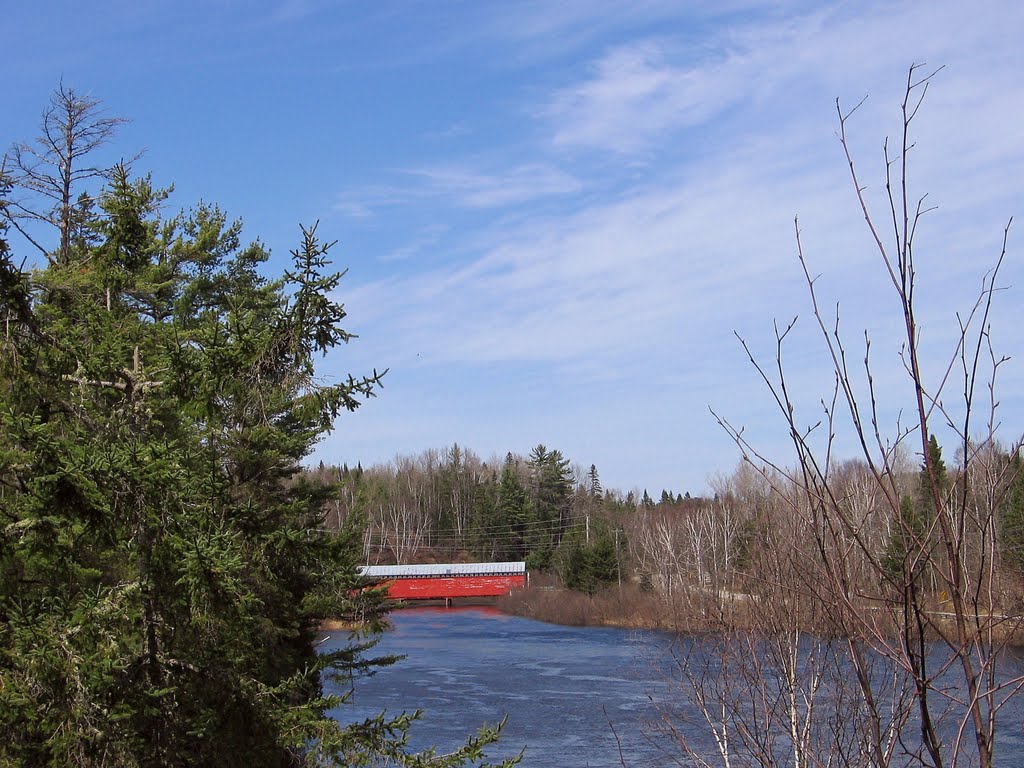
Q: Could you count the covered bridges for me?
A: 1